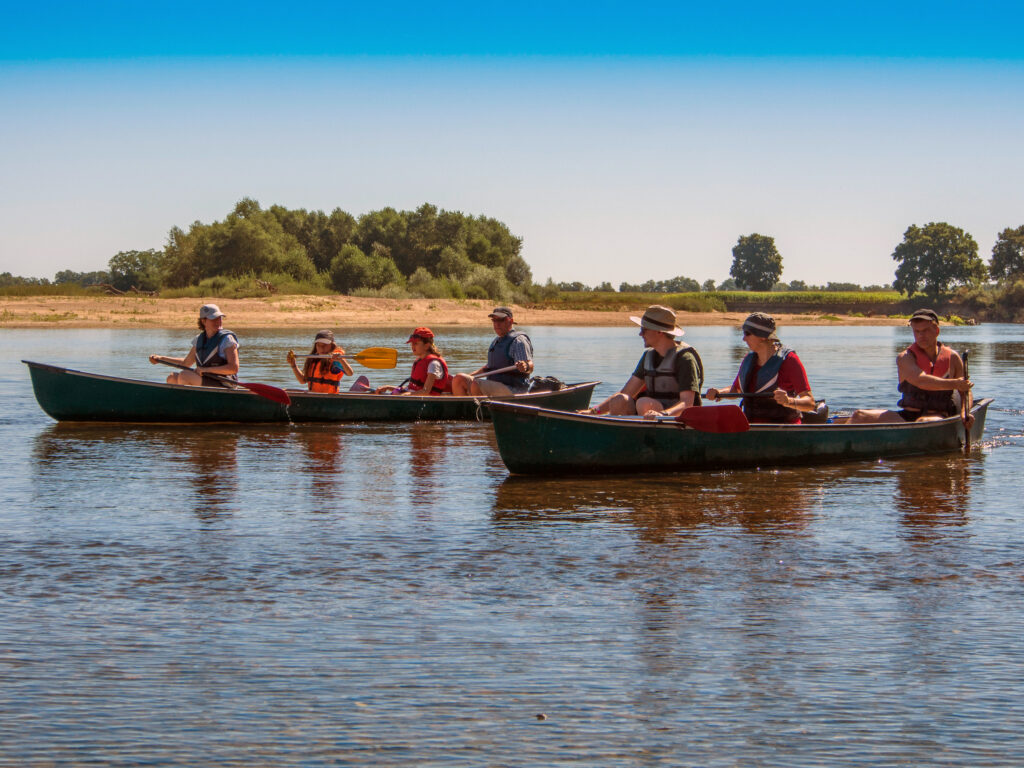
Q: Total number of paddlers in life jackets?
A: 7